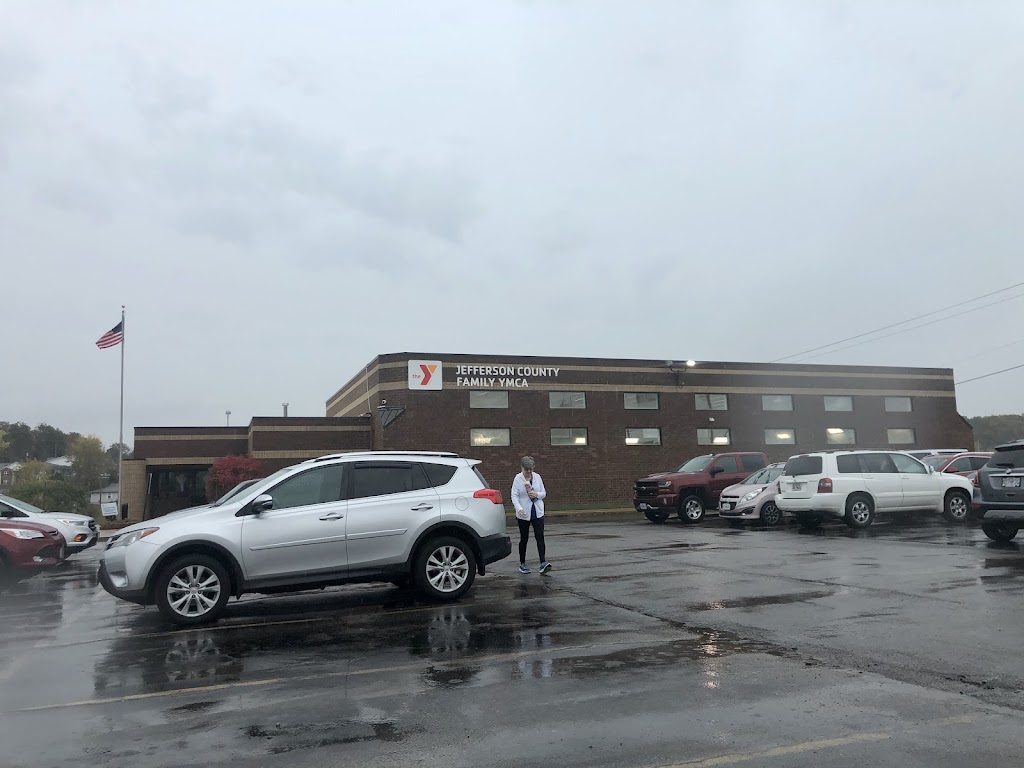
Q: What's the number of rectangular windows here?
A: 14